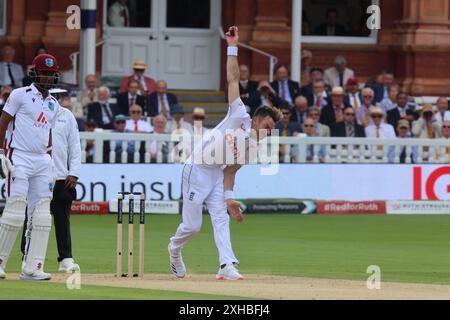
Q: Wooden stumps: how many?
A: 3